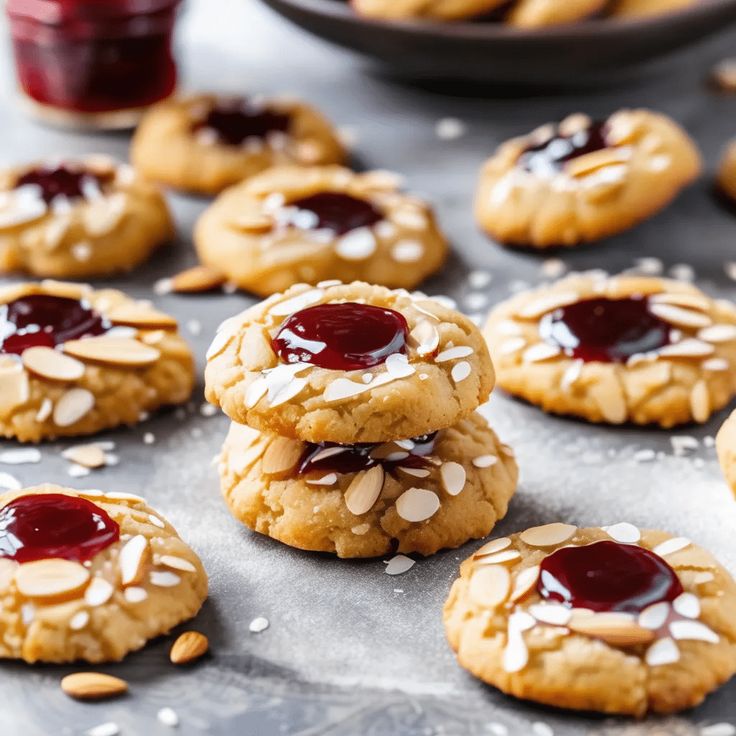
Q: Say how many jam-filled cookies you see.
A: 10